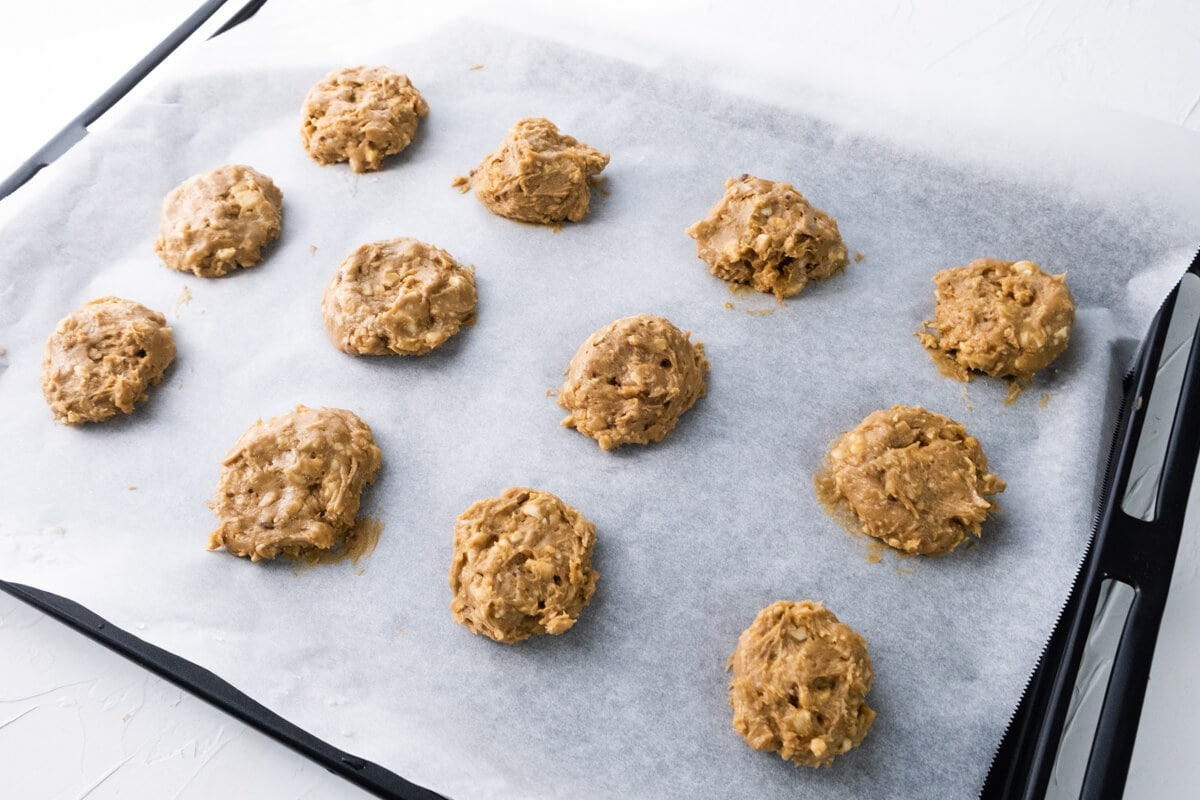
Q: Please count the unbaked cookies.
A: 12